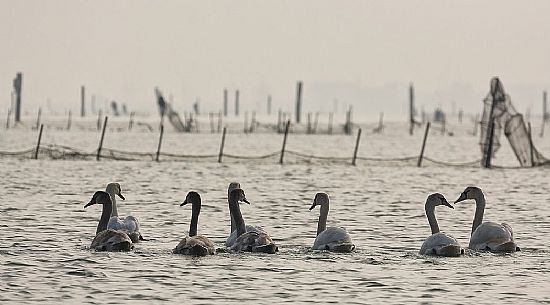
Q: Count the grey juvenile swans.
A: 3